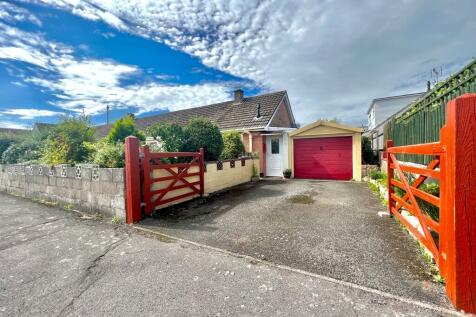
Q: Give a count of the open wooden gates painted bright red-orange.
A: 2